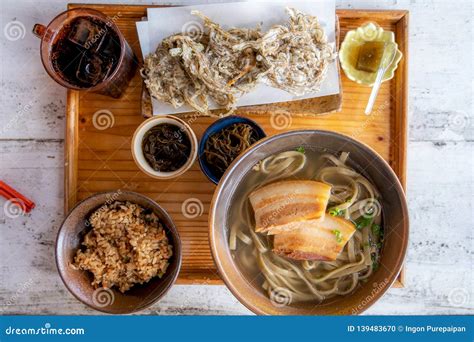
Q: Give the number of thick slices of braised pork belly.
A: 2